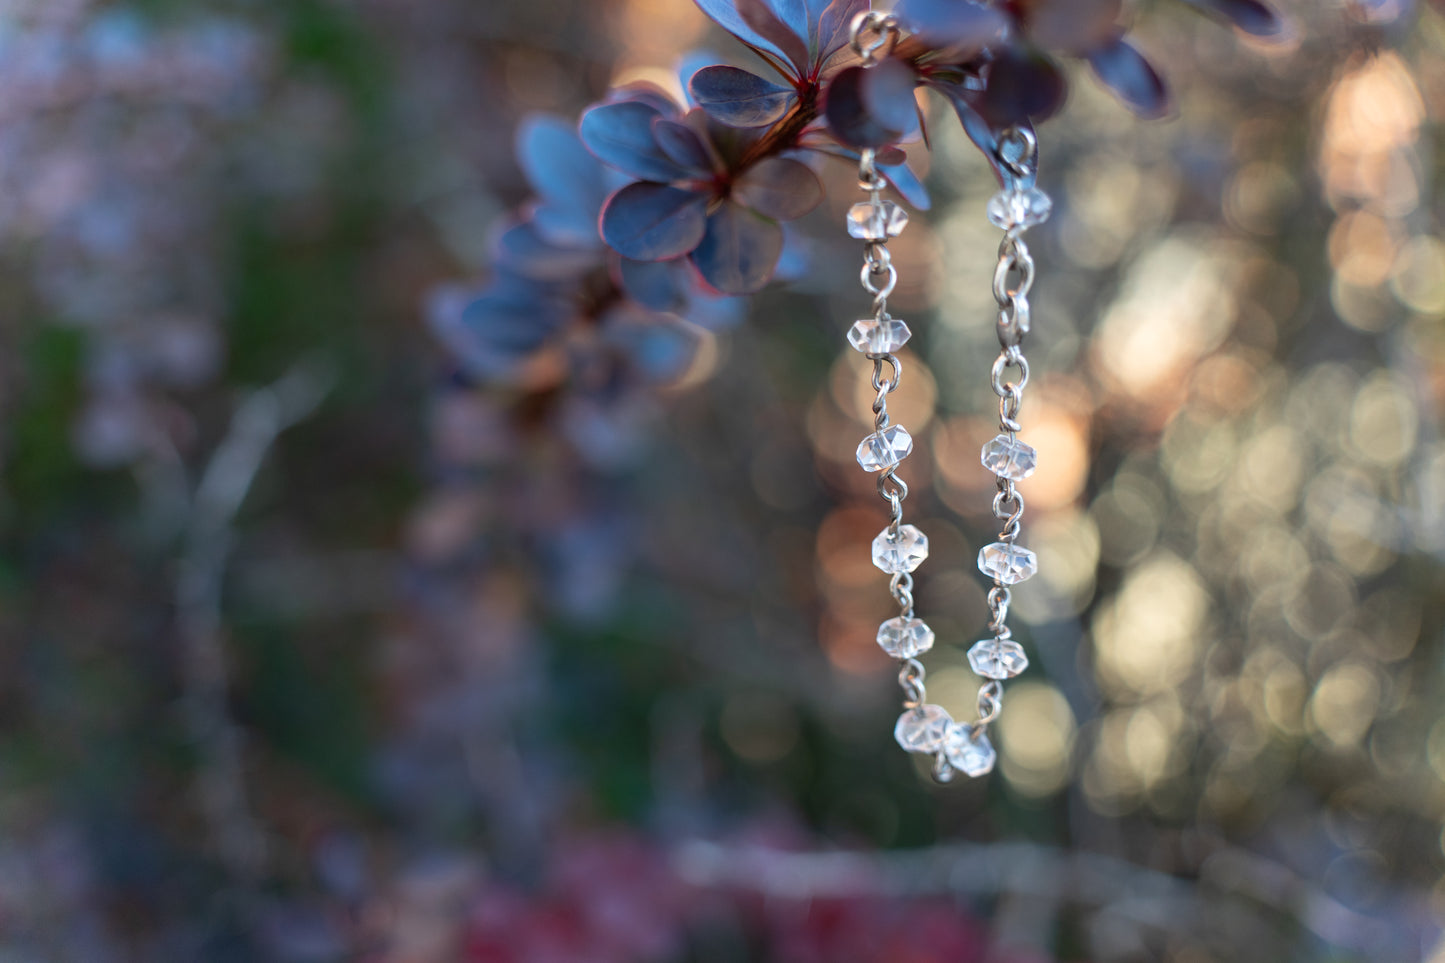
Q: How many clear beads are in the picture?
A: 11